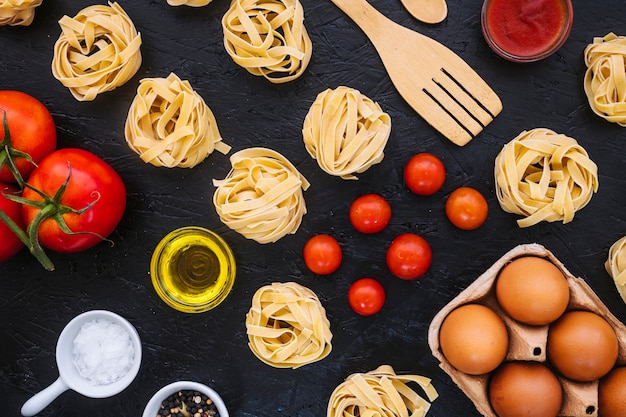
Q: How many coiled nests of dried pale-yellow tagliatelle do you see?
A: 12